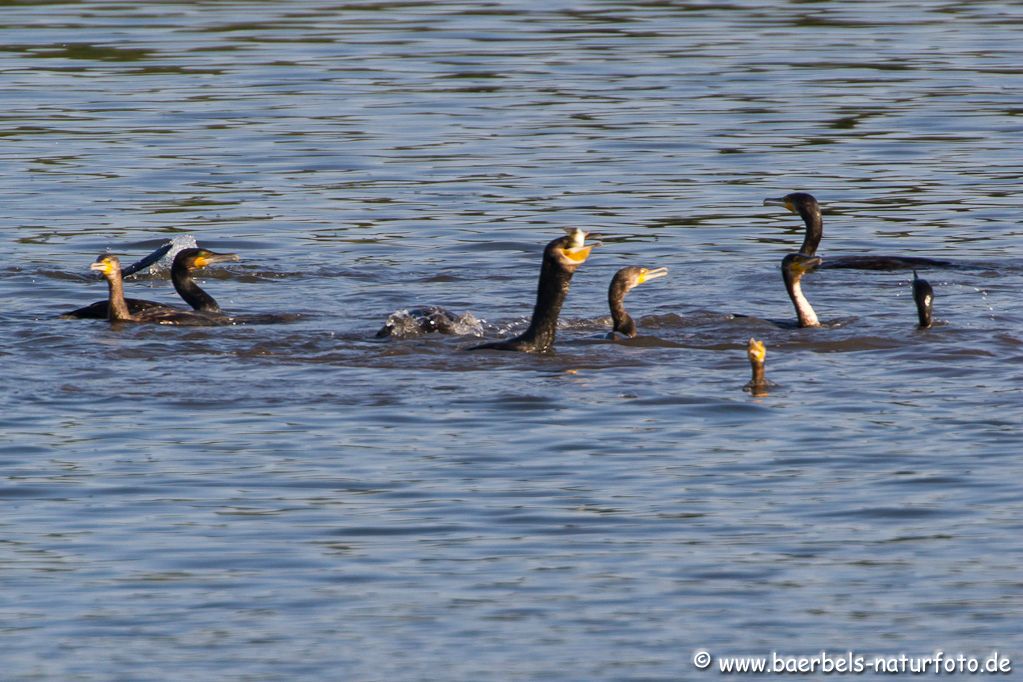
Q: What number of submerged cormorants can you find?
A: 2